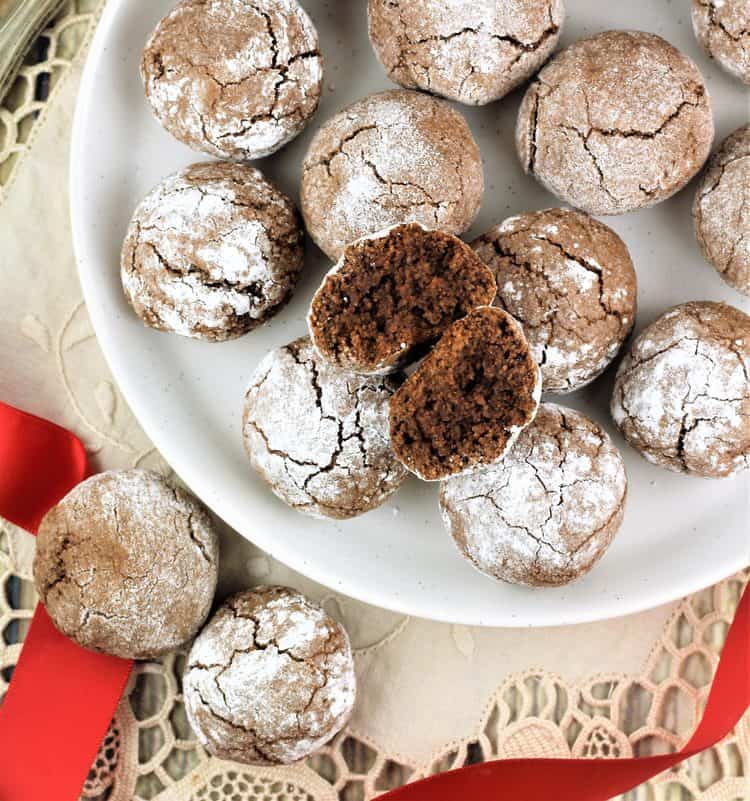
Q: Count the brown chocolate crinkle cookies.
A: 14